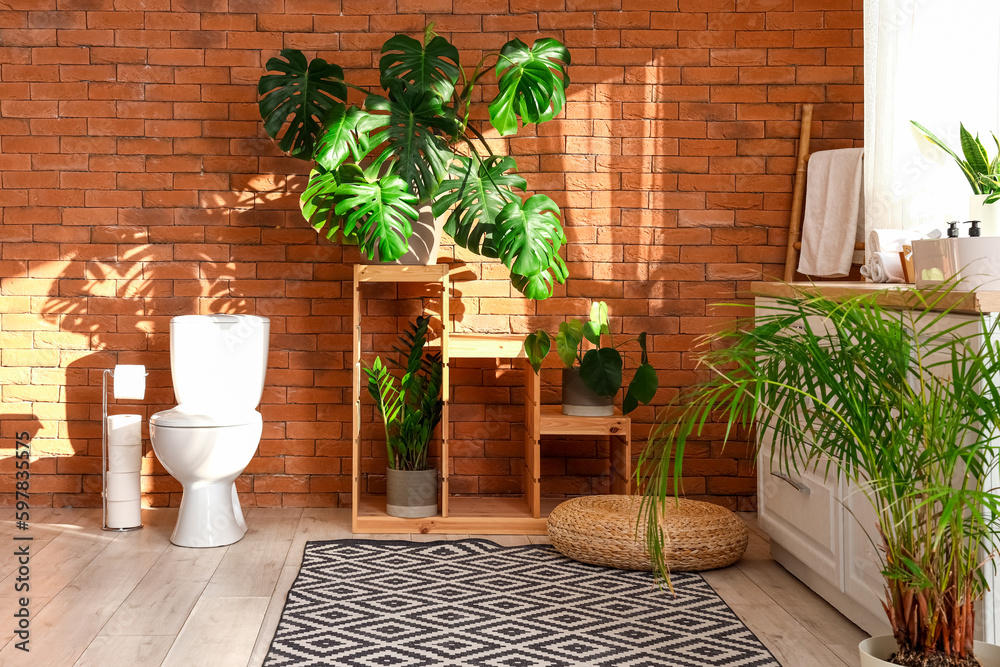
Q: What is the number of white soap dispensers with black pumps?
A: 2